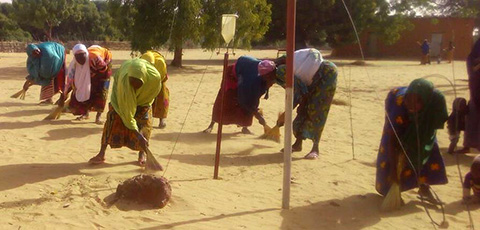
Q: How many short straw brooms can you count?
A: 6